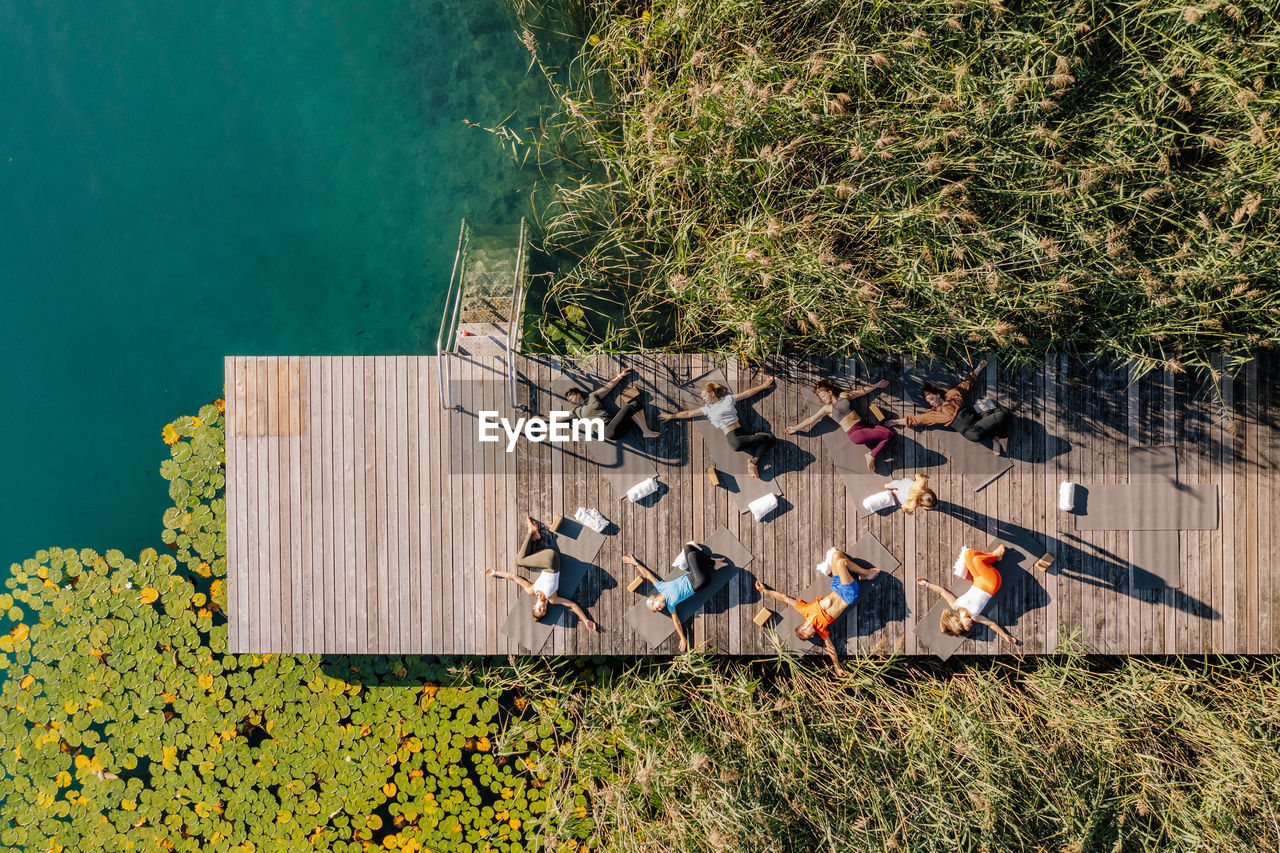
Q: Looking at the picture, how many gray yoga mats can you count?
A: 10